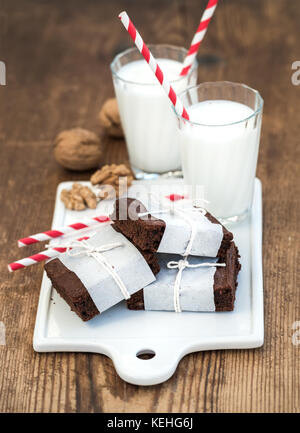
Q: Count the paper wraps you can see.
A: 3